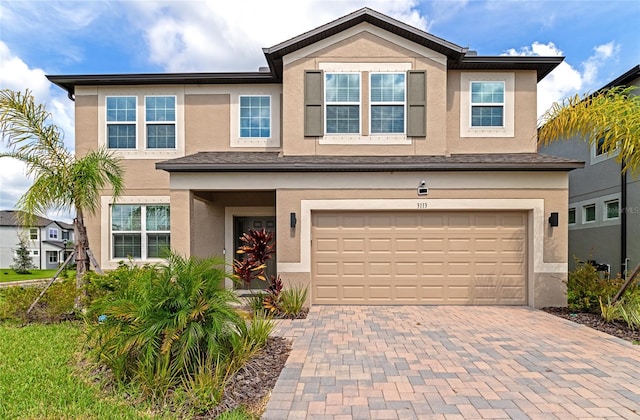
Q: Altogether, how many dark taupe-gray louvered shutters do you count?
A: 2